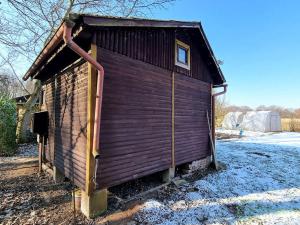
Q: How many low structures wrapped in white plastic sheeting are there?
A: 2